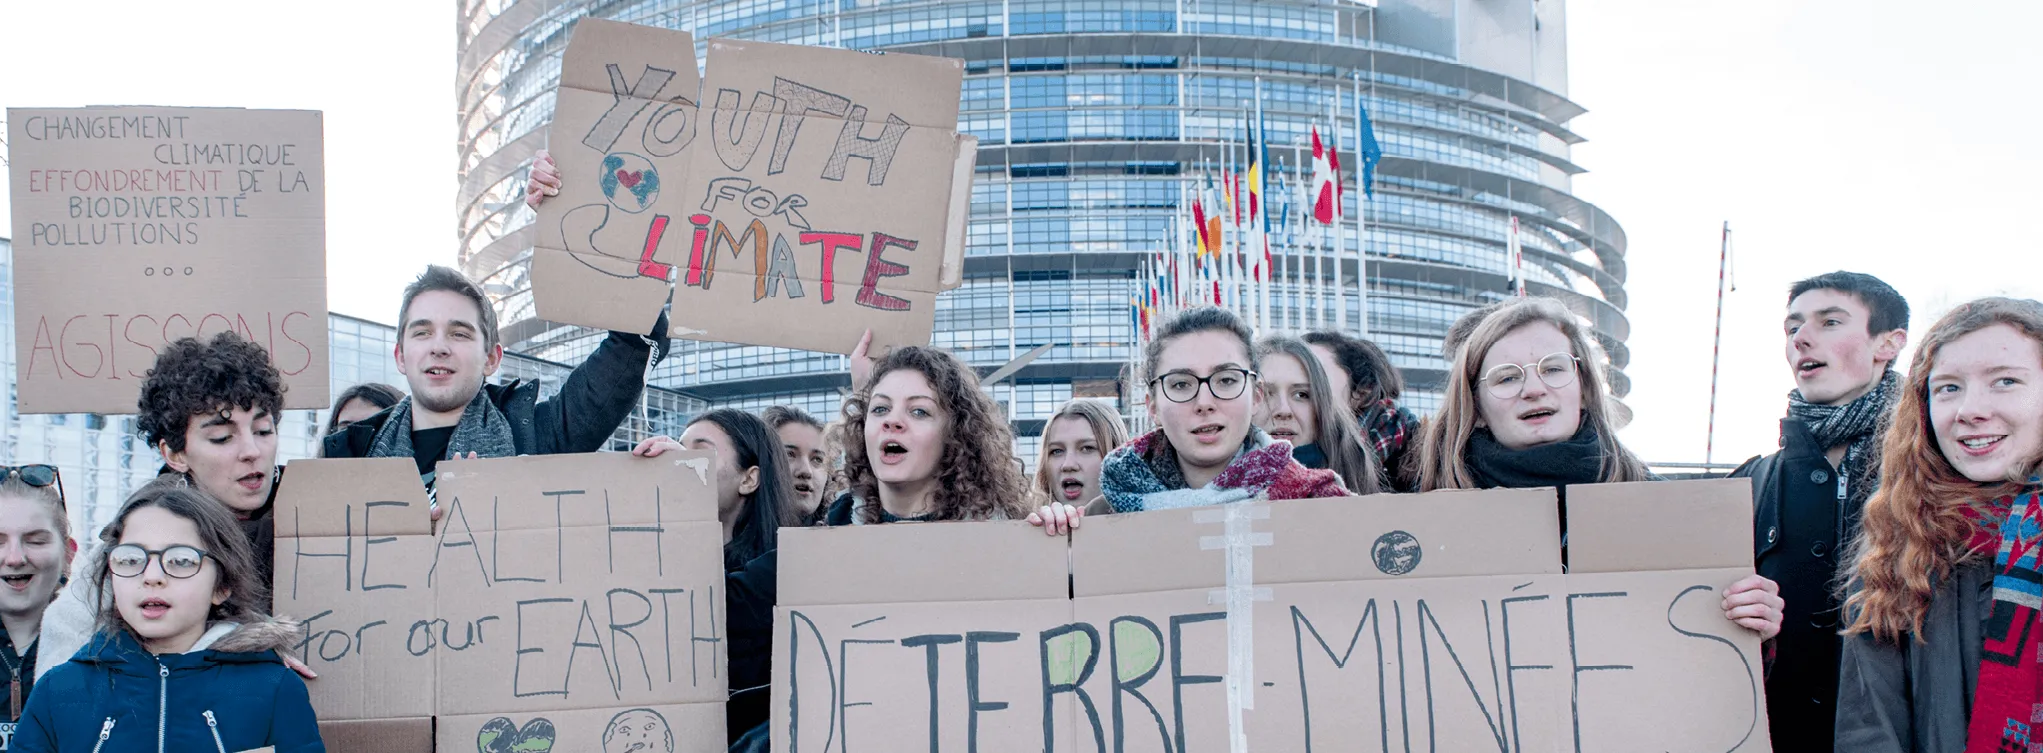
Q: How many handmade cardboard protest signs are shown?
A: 4